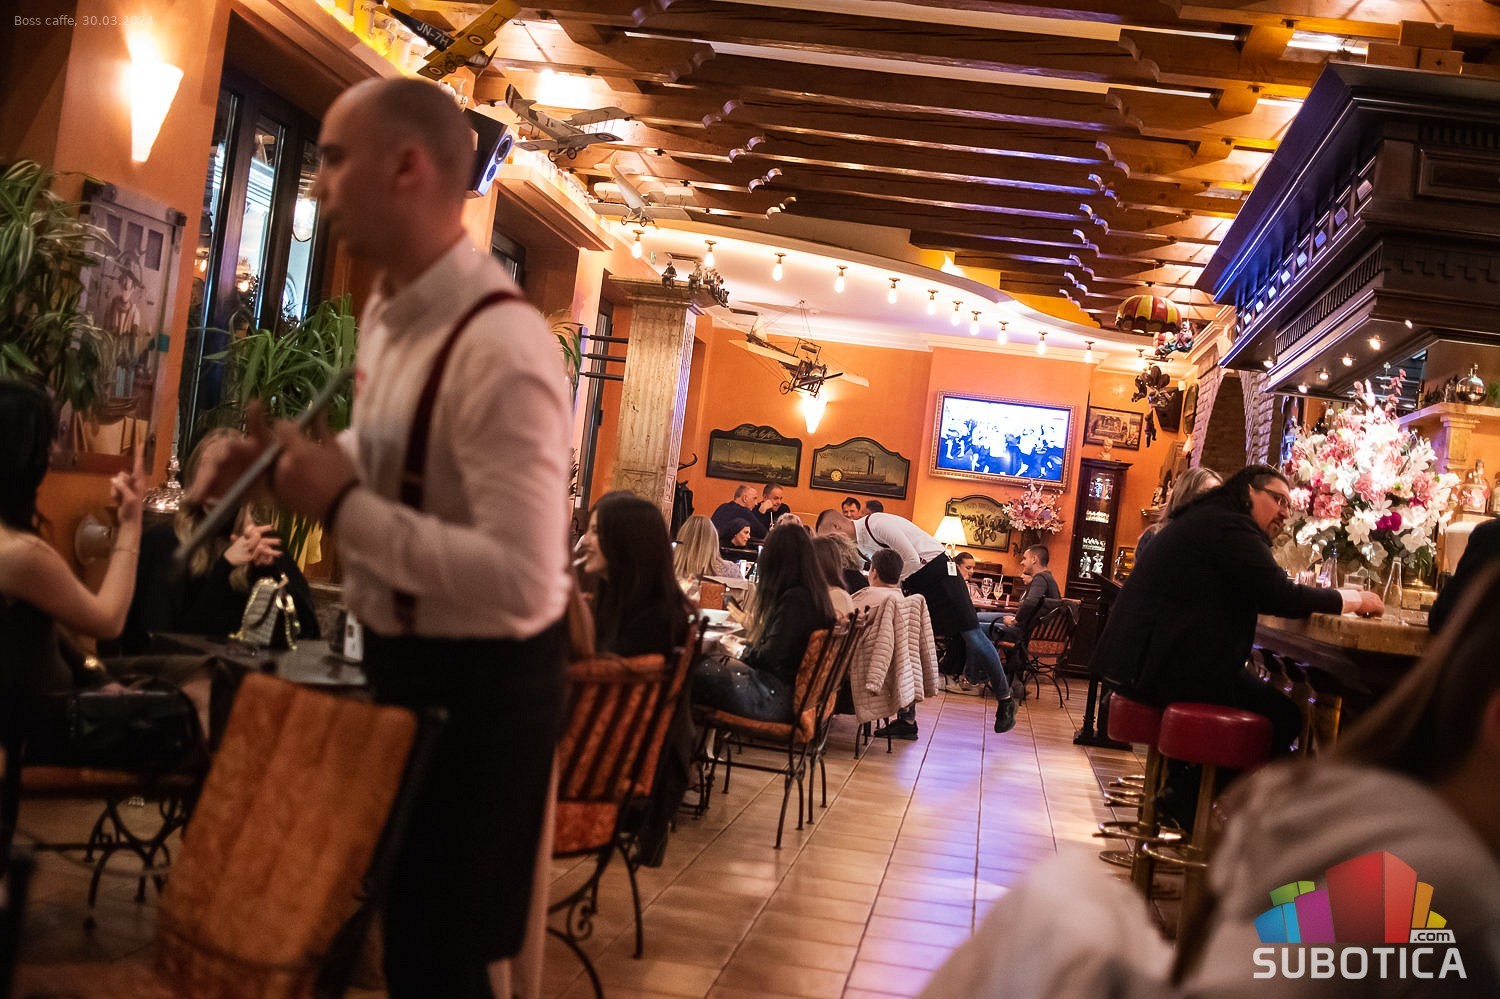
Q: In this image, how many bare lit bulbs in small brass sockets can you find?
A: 12